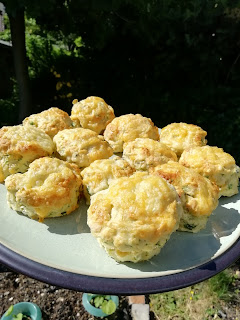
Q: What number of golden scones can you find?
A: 12